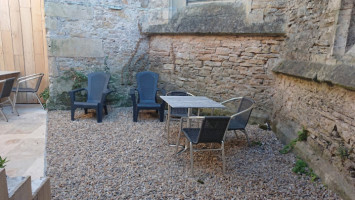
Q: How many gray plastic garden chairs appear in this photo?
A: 2